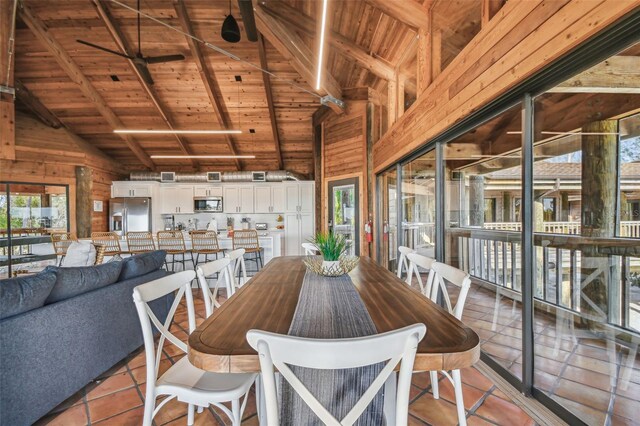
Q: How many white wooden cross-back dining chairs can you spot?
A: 8